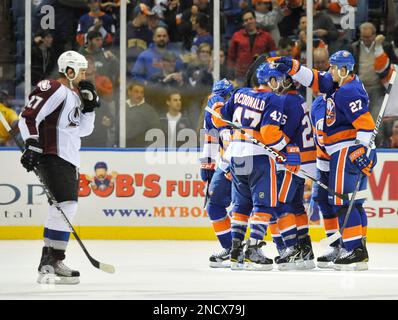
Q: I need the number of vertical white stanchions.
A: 4